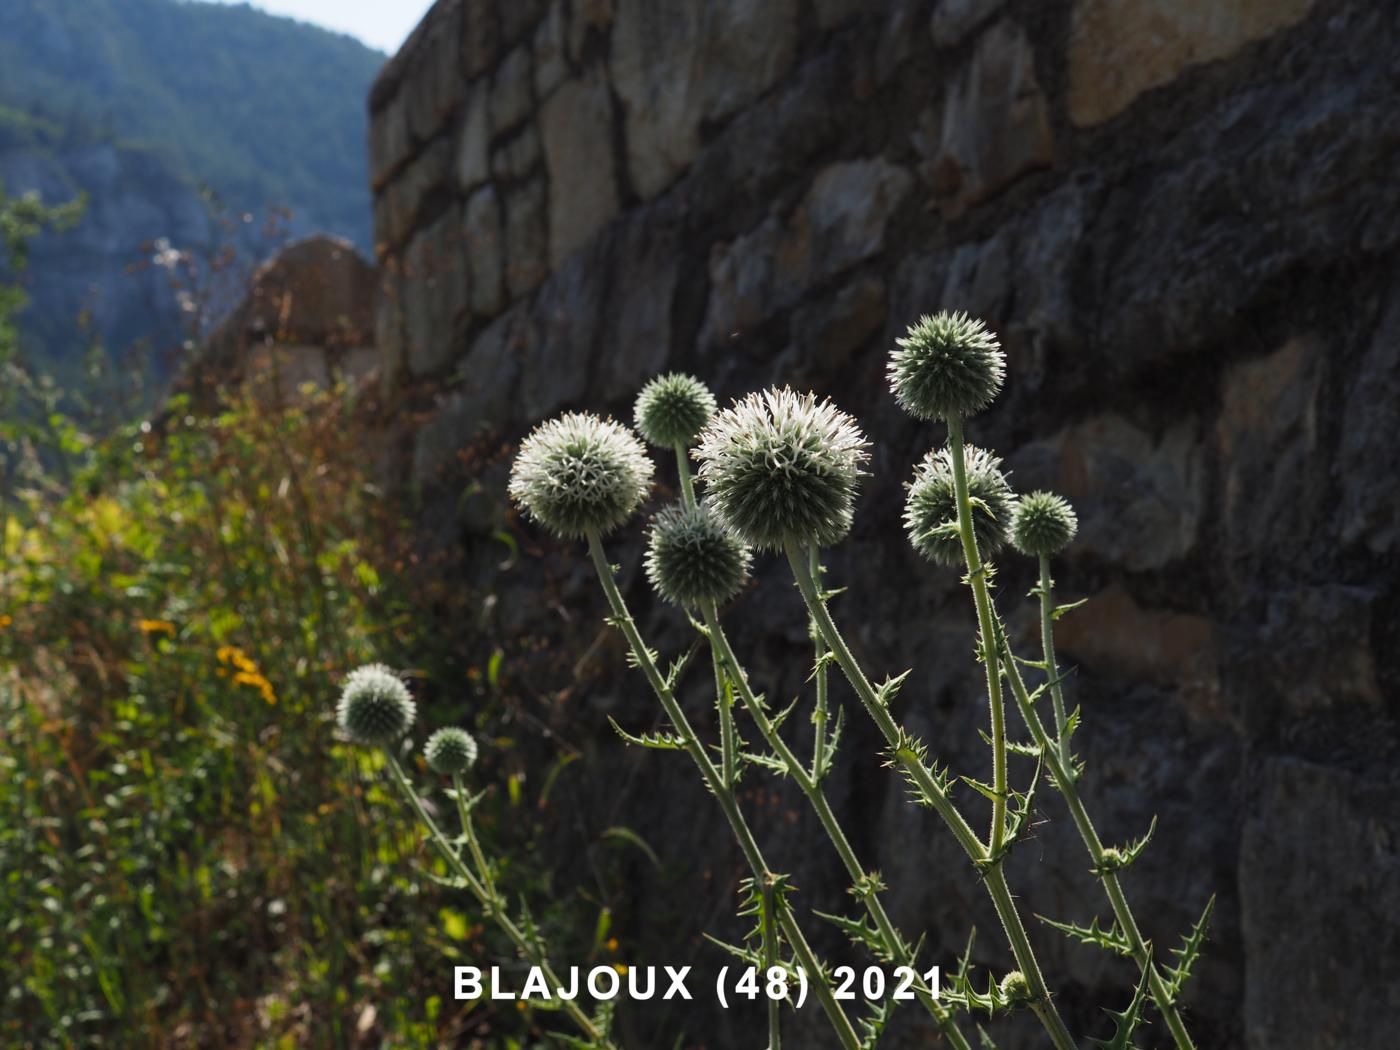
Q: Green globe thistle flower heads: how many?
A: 9